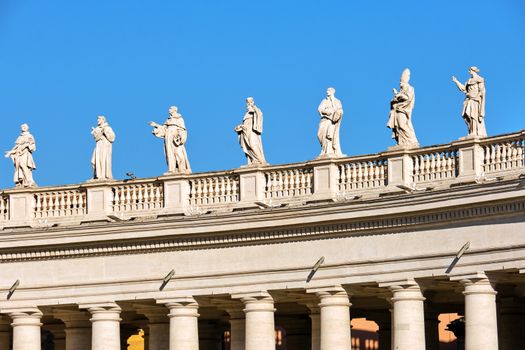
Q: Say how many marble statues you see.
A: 7